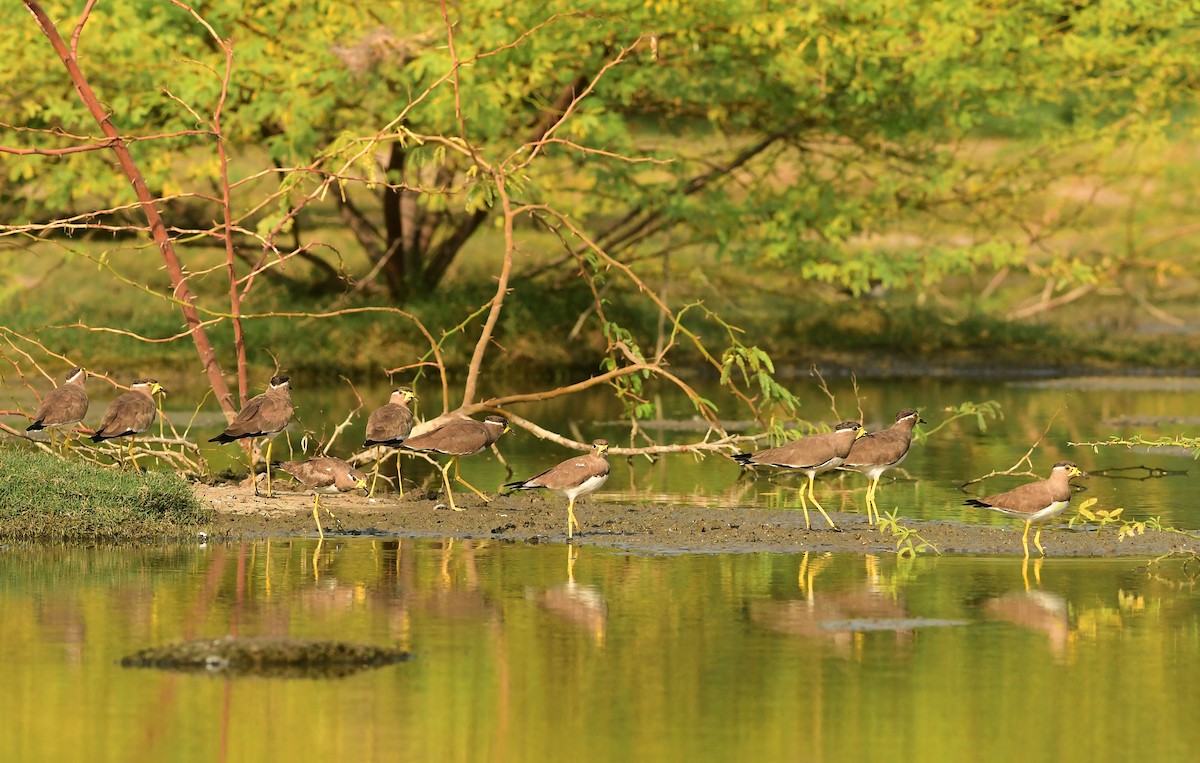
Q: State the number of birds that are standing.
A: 10